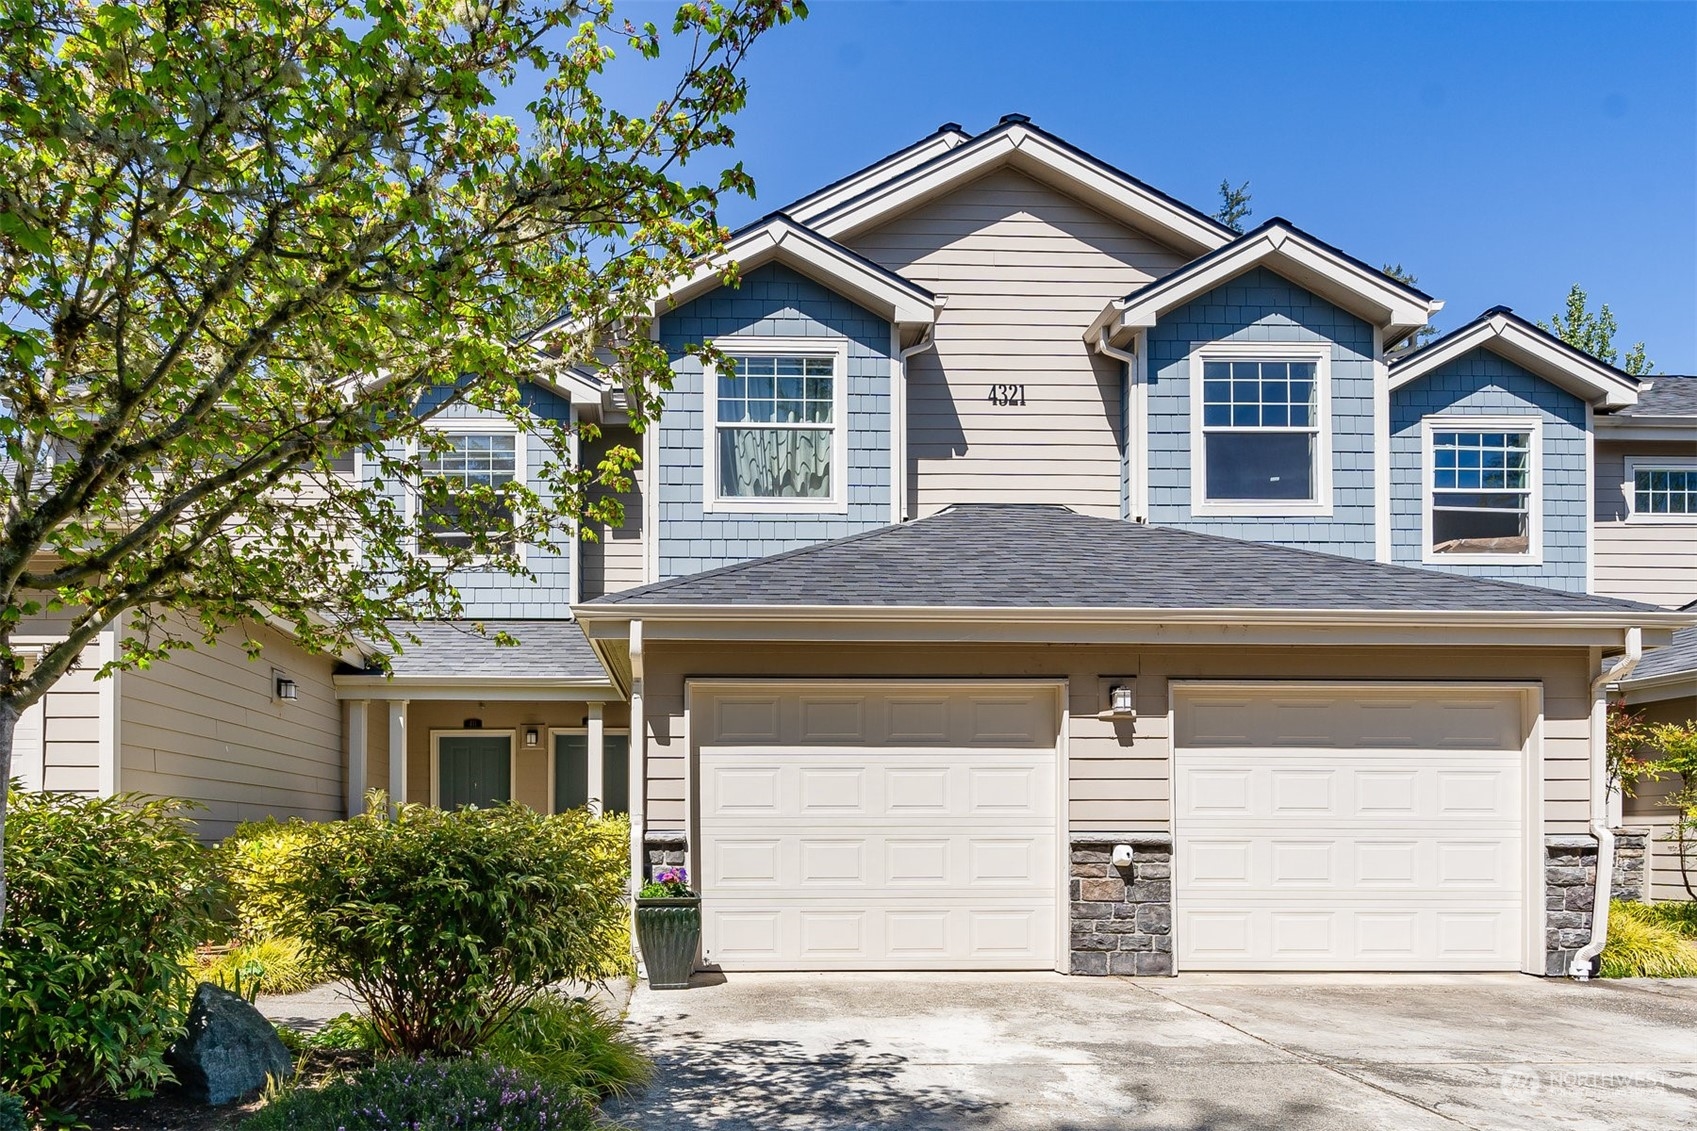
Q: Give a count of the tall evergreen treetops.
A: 2